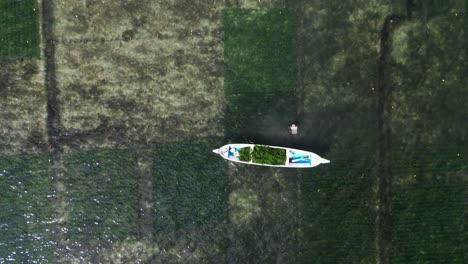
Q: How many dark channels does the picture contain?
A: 2